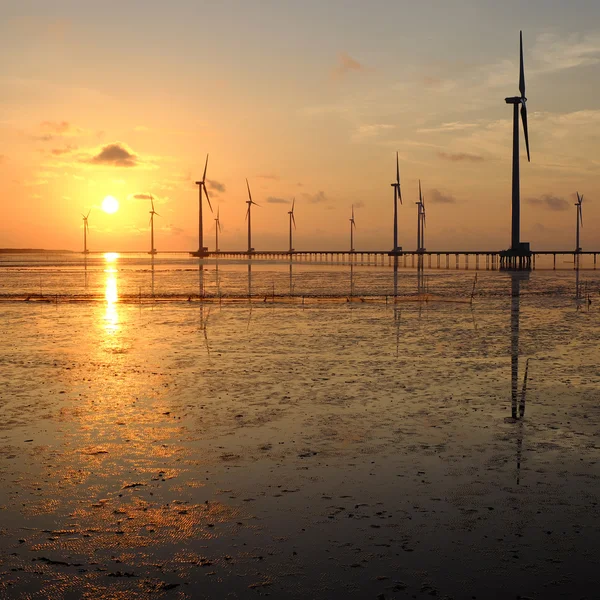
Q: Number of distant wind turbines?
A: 11